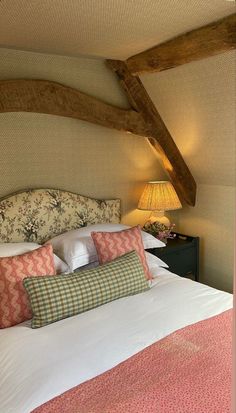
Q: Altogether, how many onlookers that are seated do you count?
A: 0